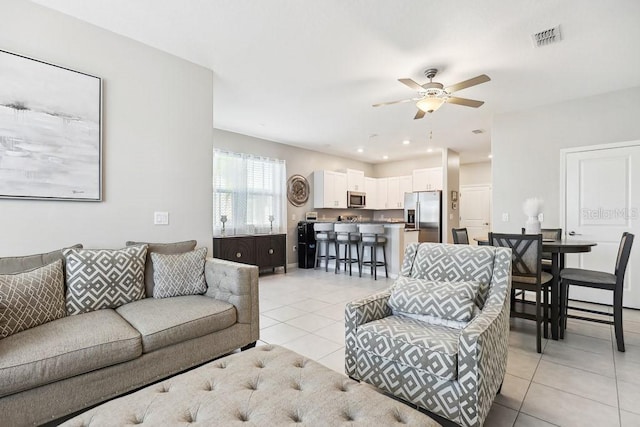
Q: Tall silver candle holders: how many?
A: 2